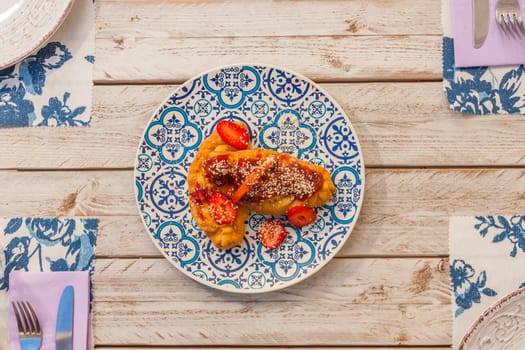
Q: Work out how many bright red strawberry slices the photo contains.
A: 4